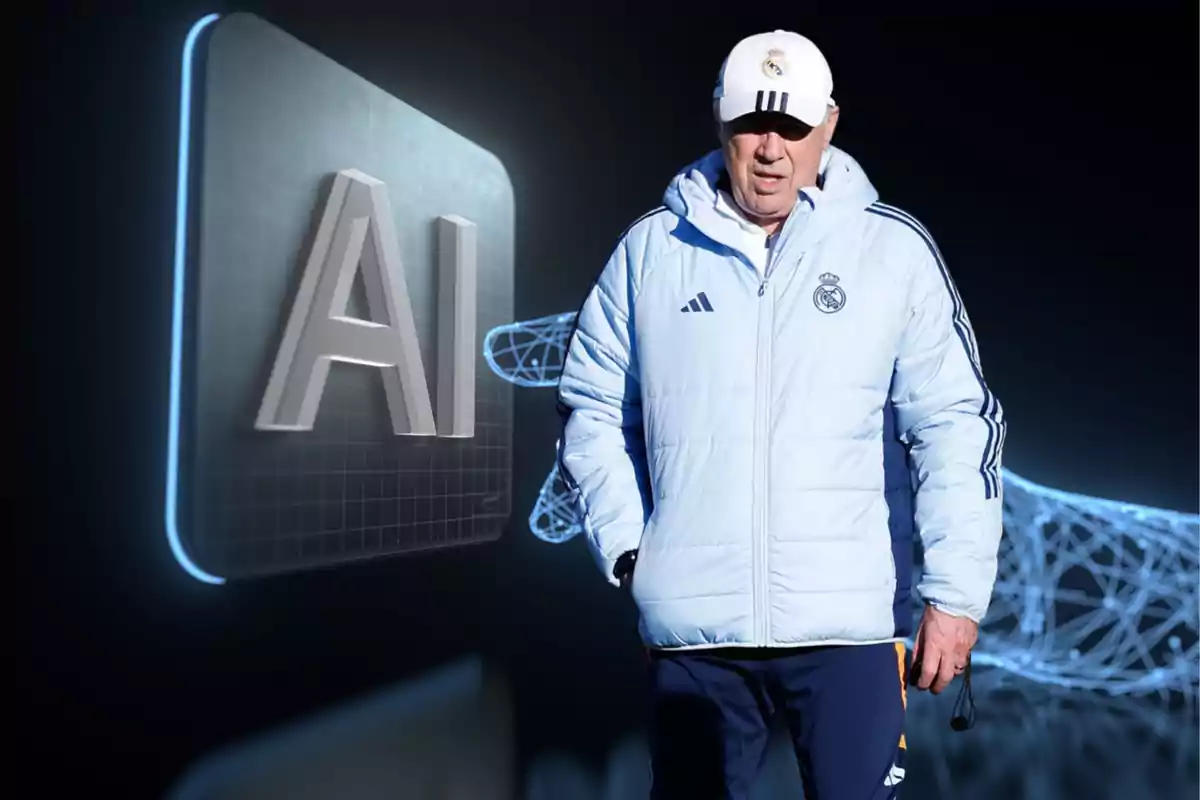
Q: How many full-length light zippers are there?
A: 1